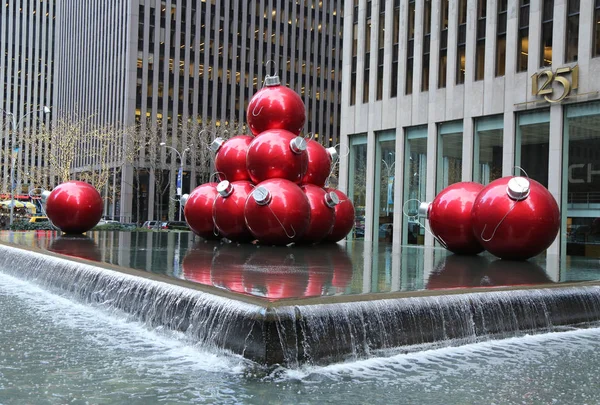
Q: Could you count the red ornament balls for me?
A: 12